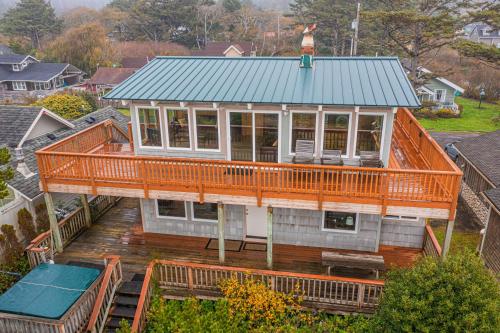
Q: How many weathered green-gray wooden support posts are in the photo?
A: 5